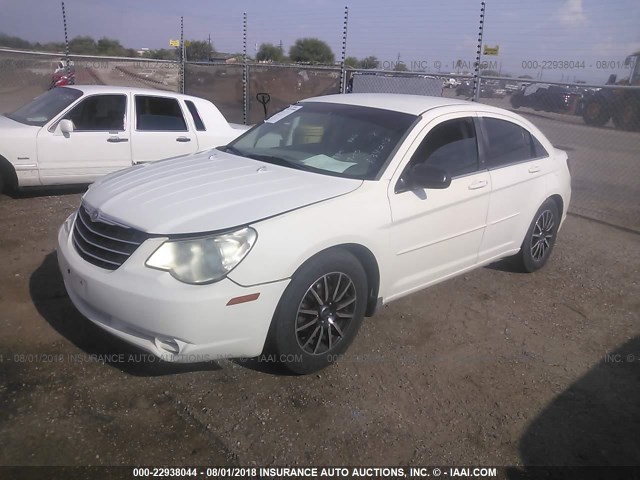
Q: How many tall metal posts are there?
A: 5